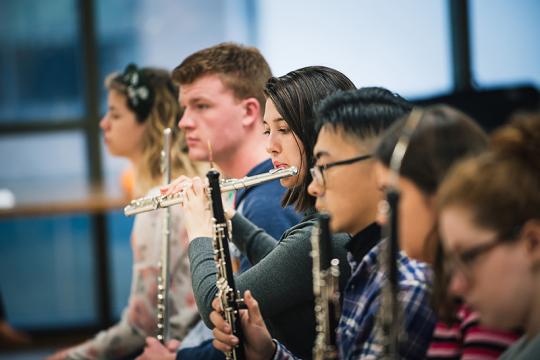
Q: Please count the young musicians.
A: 6